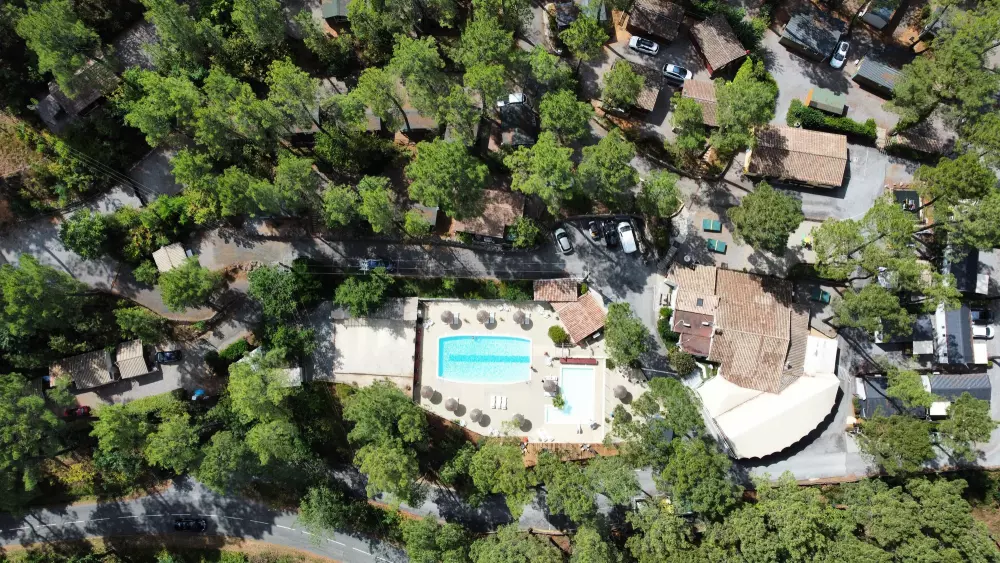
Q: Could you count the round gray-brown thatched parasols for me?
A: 9